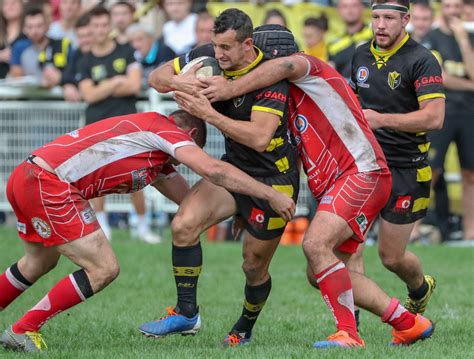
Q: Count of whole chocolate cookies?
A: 0